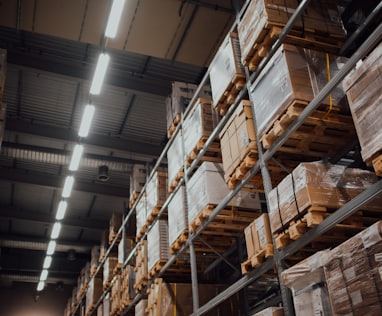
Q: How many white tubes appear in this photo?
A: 11